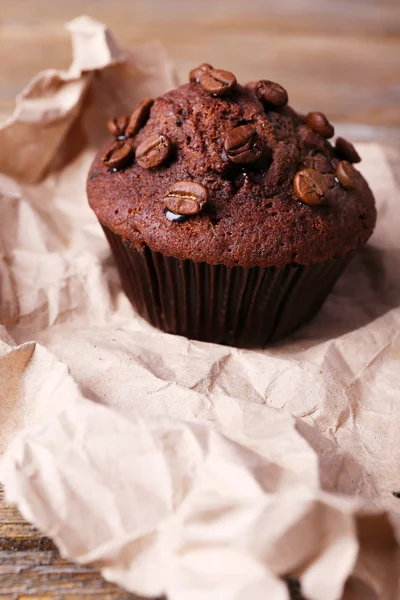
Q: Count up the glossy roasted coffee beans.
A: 13